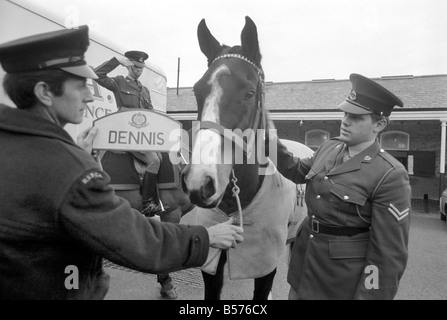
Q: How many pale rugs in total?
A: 1